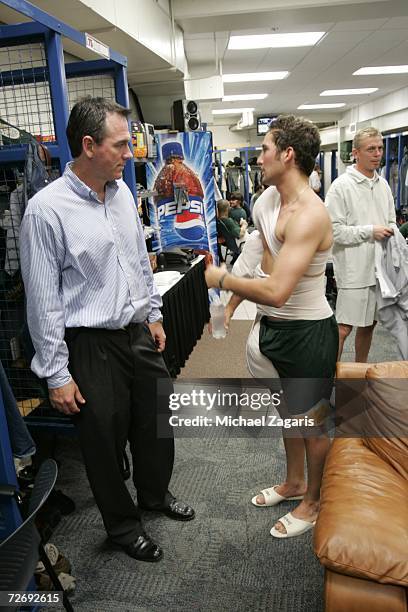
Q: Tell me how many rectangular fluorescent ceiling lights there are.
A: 7